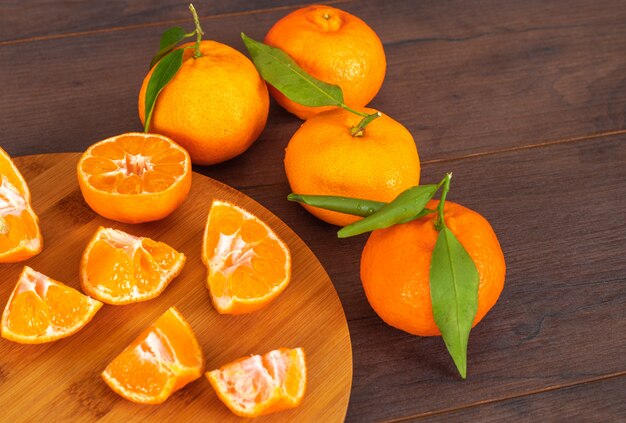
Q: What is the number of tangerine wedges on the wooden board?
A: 6